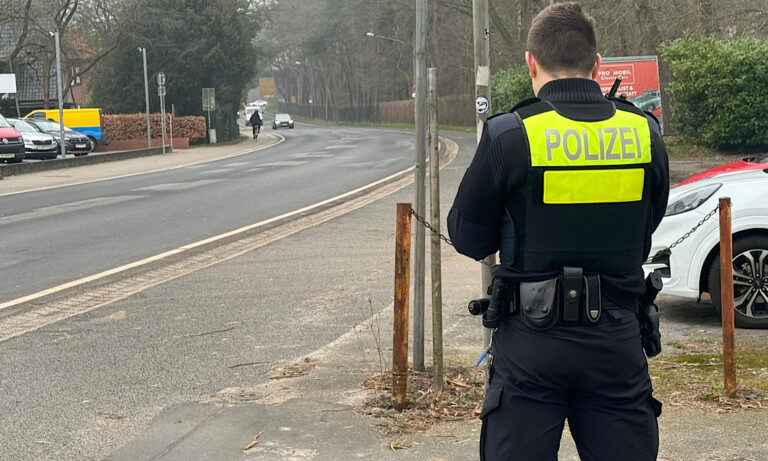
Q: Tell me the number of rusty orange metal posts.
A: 2